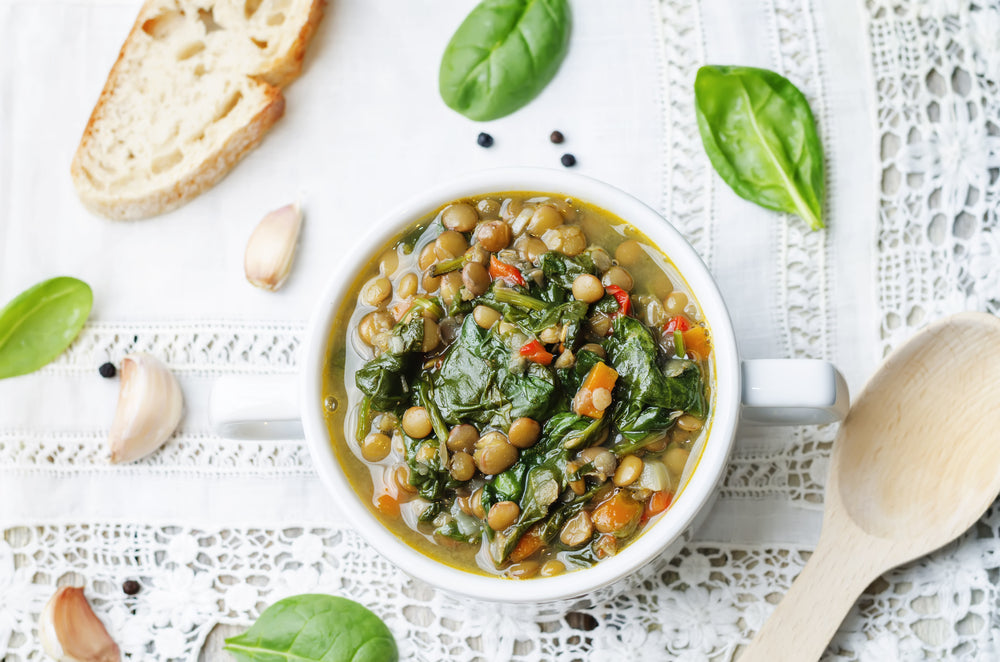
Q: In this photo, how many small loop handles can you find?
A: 2